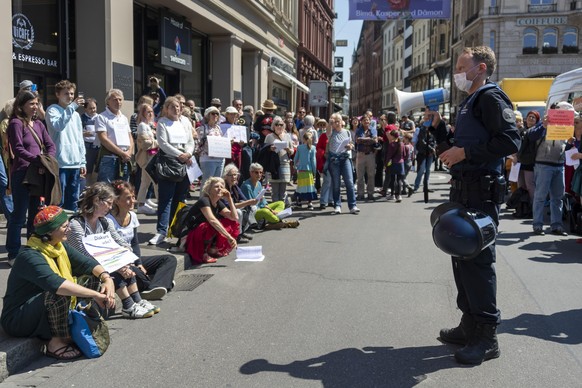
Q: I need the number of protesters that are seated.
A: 6